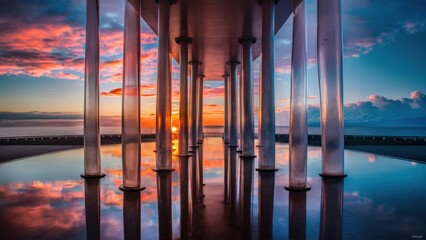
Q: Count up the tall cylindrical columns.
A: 12